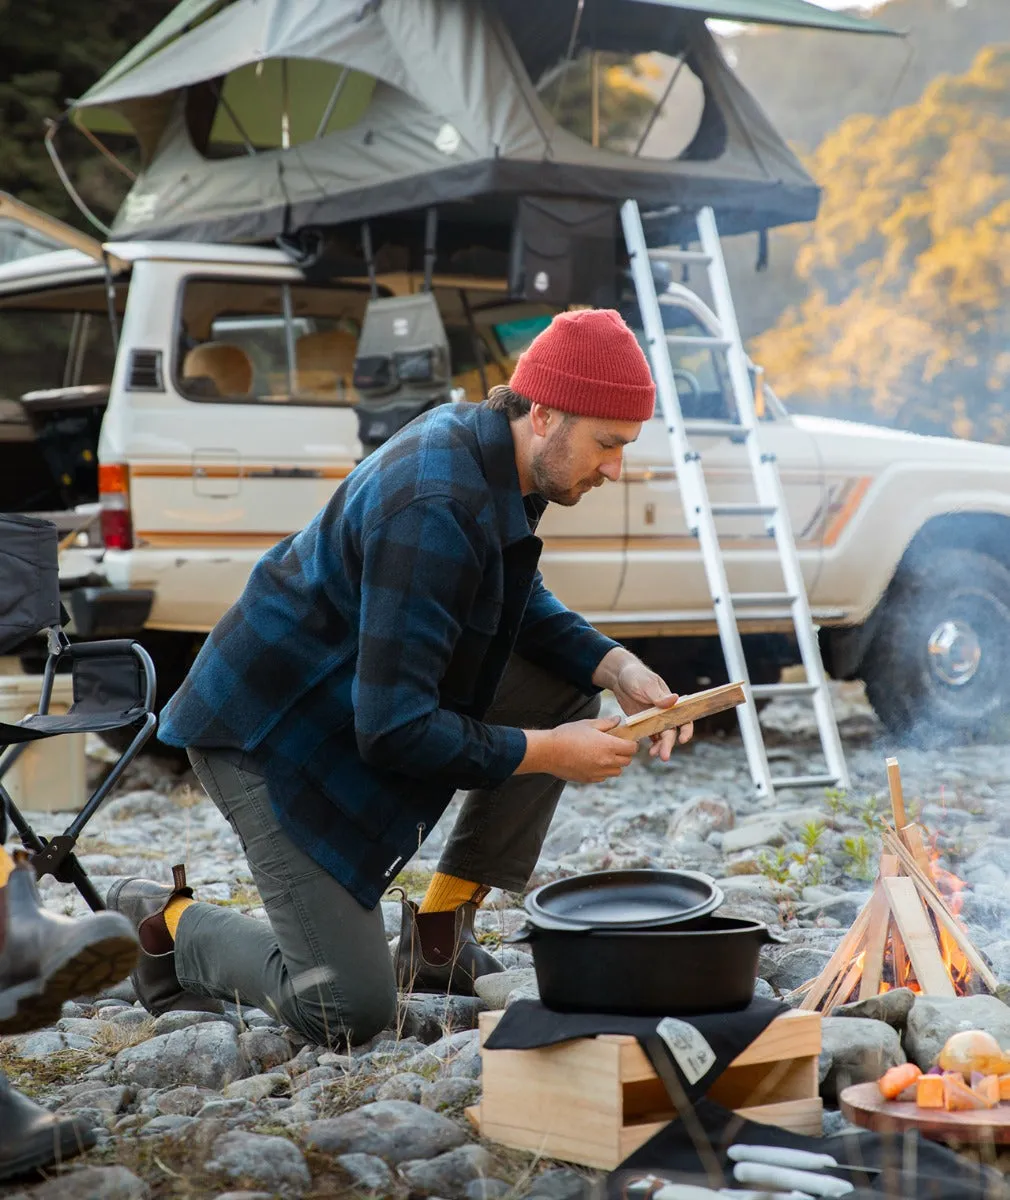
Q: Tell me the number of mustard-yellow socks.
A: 3